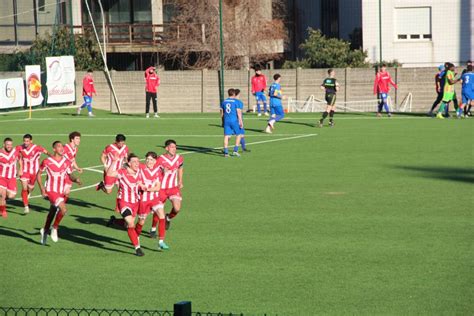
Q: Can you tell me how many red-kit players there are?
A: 8